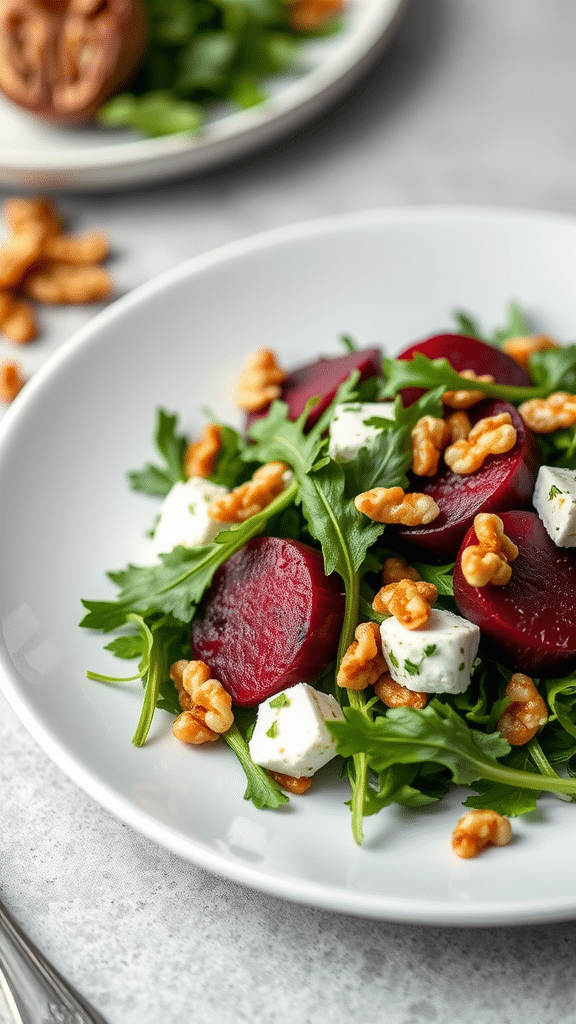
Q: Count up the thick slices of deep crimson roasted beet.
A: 5